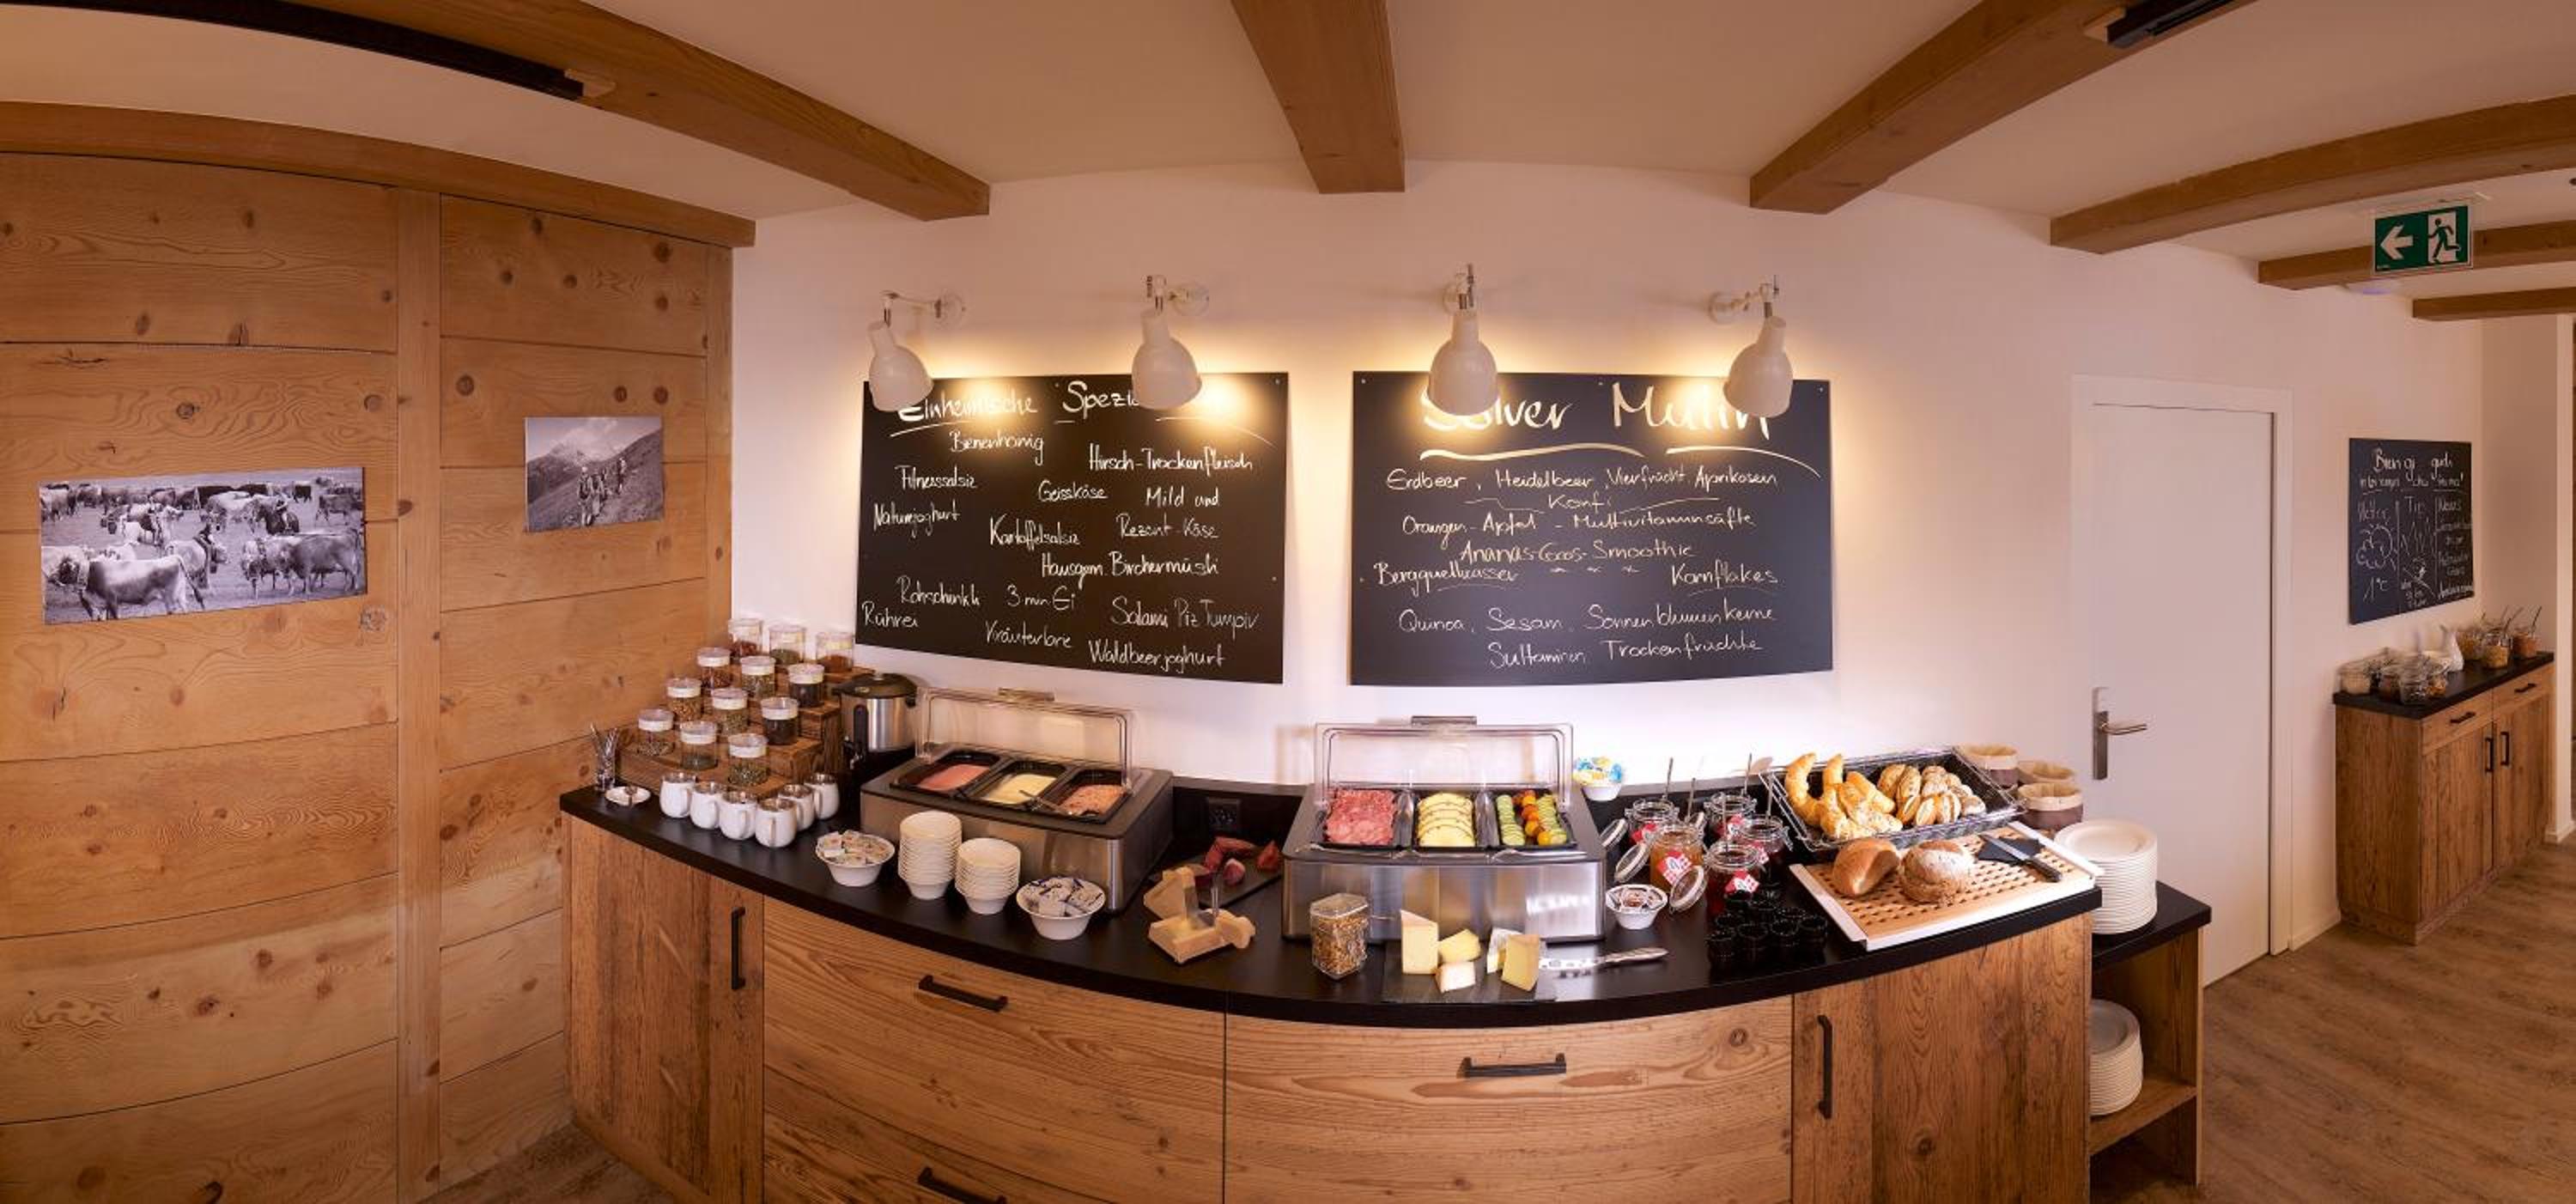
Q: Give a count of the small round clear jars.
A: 12